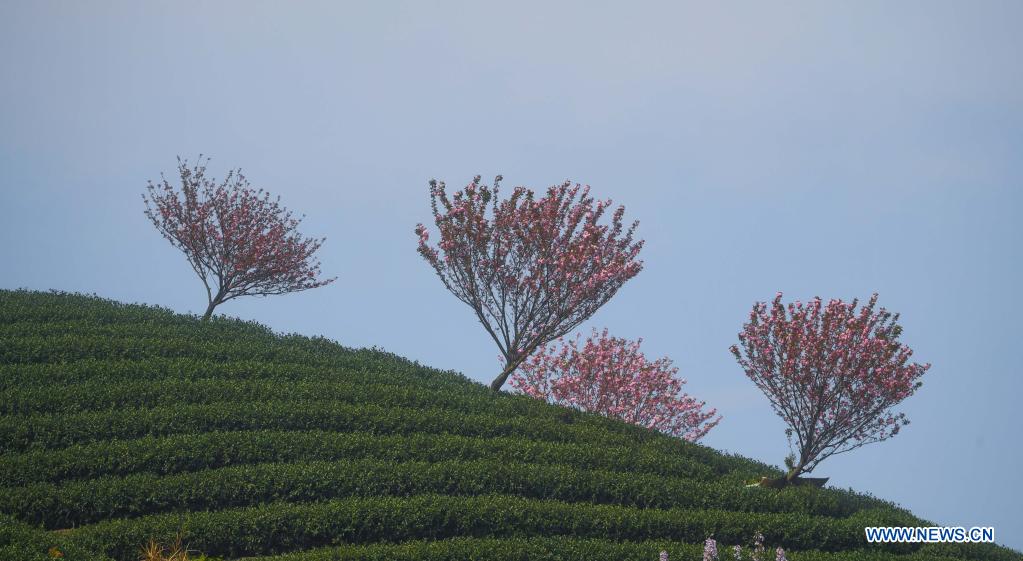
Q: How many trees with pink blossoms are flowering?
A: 4